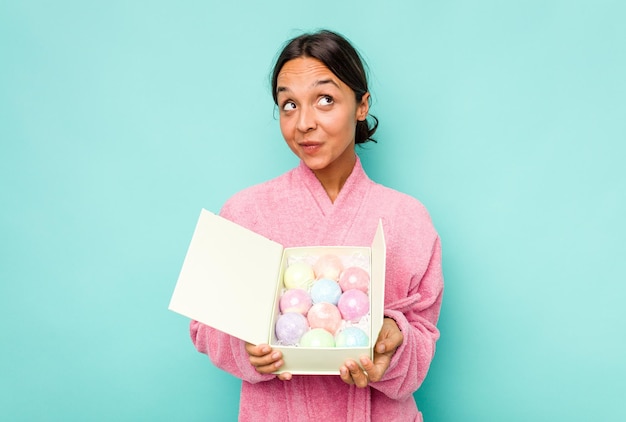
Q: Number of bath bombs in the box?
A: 10